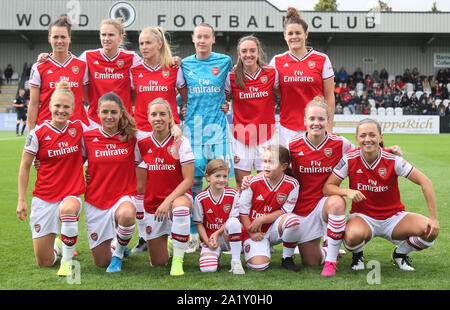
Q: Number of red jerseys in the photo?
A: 12